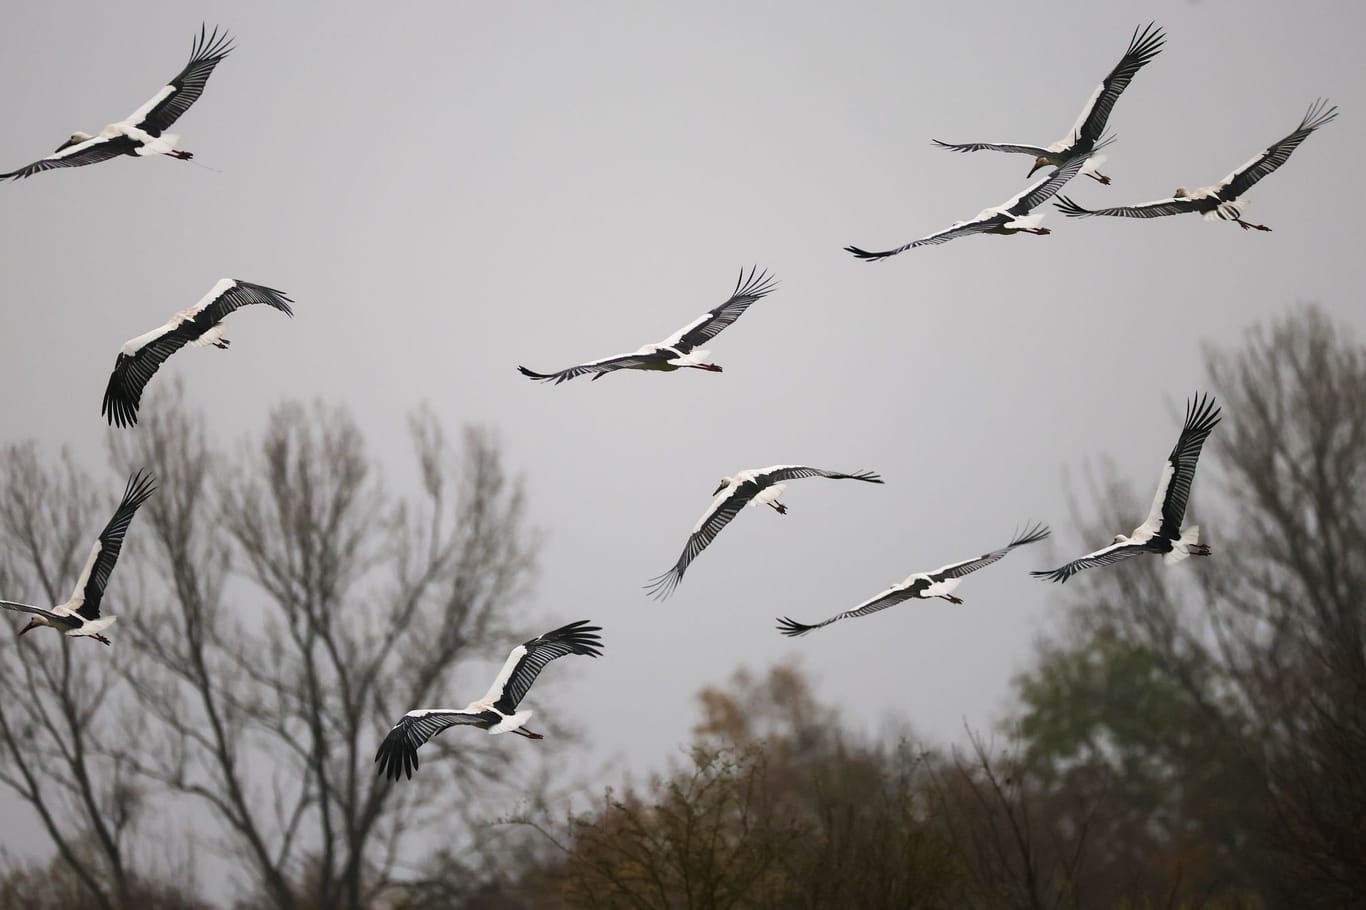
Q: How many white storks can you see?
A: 11